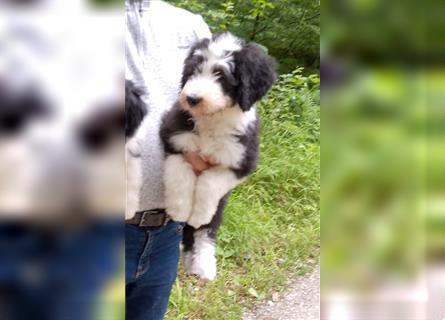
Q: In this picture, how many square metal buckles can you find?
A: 1